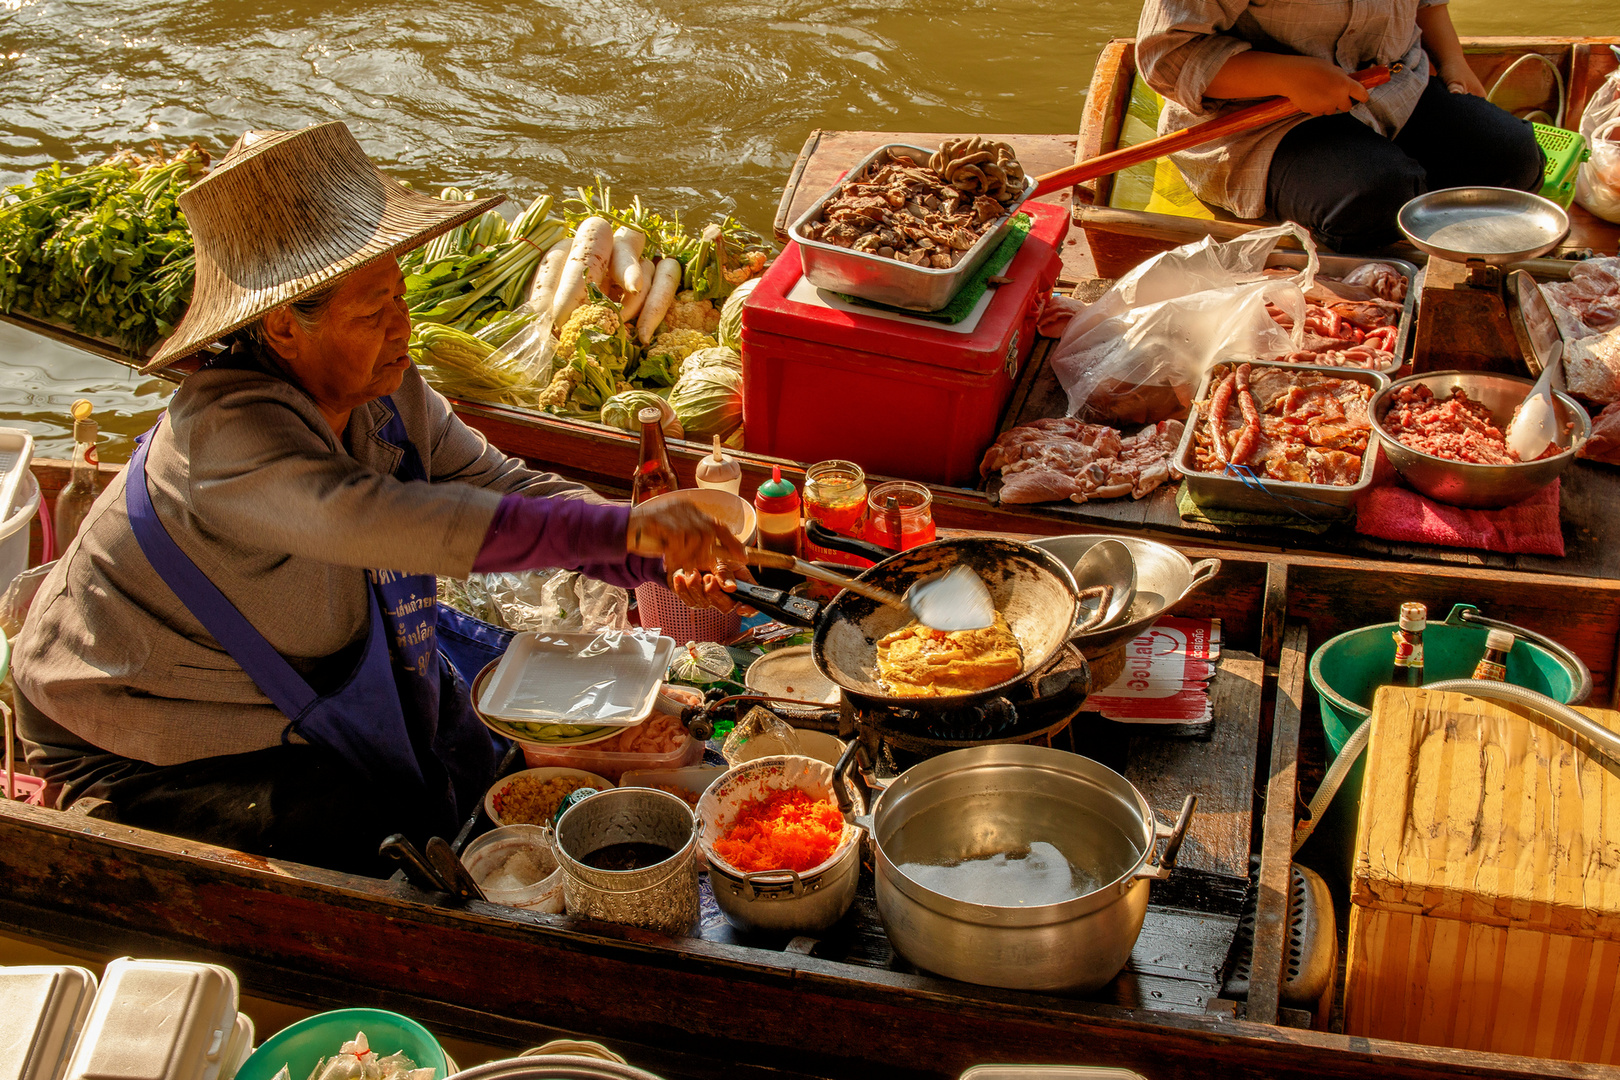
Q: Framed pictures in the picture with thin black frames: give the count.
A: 0